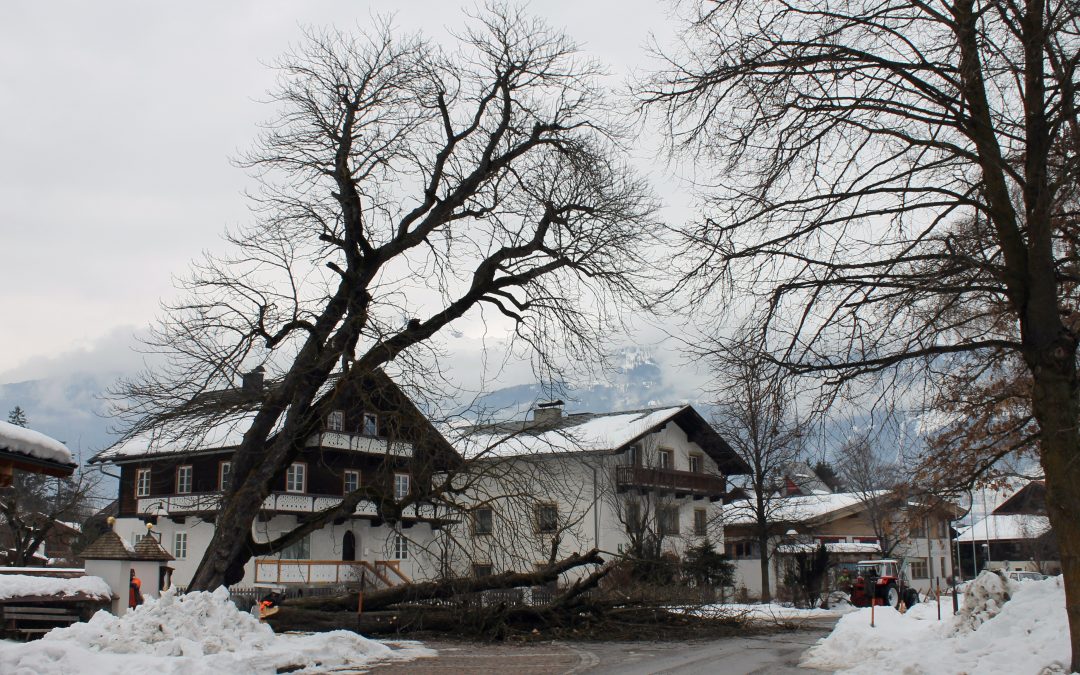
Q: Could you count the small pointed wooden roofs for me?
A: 2